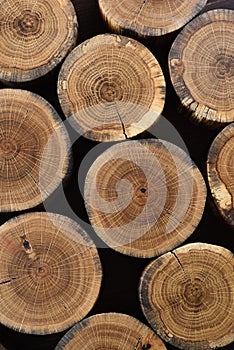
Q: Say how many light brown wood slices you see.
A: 10